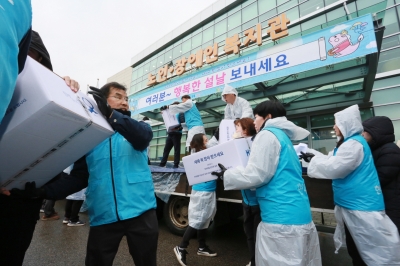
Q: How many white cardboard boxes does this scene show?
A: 4